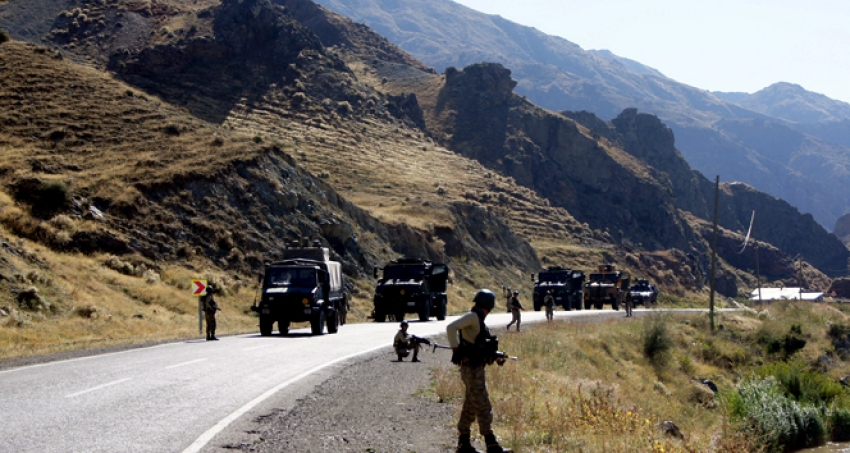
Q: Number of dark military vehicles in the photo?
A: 5